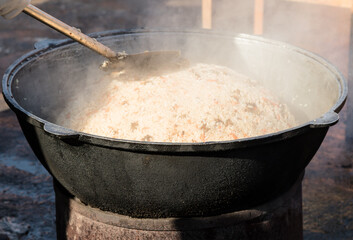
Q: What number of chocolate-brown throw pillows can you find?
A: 0